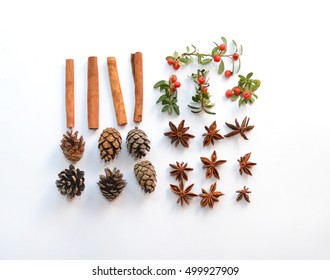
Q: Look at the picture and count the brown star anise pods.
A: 9